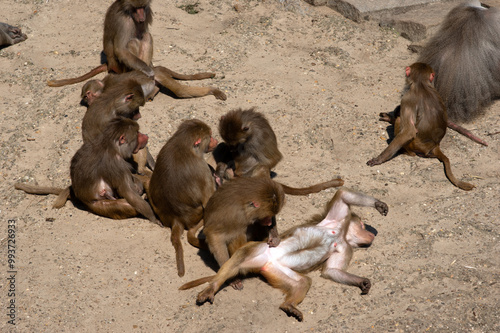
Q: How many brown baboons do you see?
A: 9